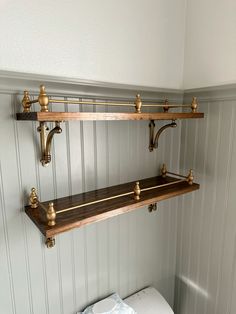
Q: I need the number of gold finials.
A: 10